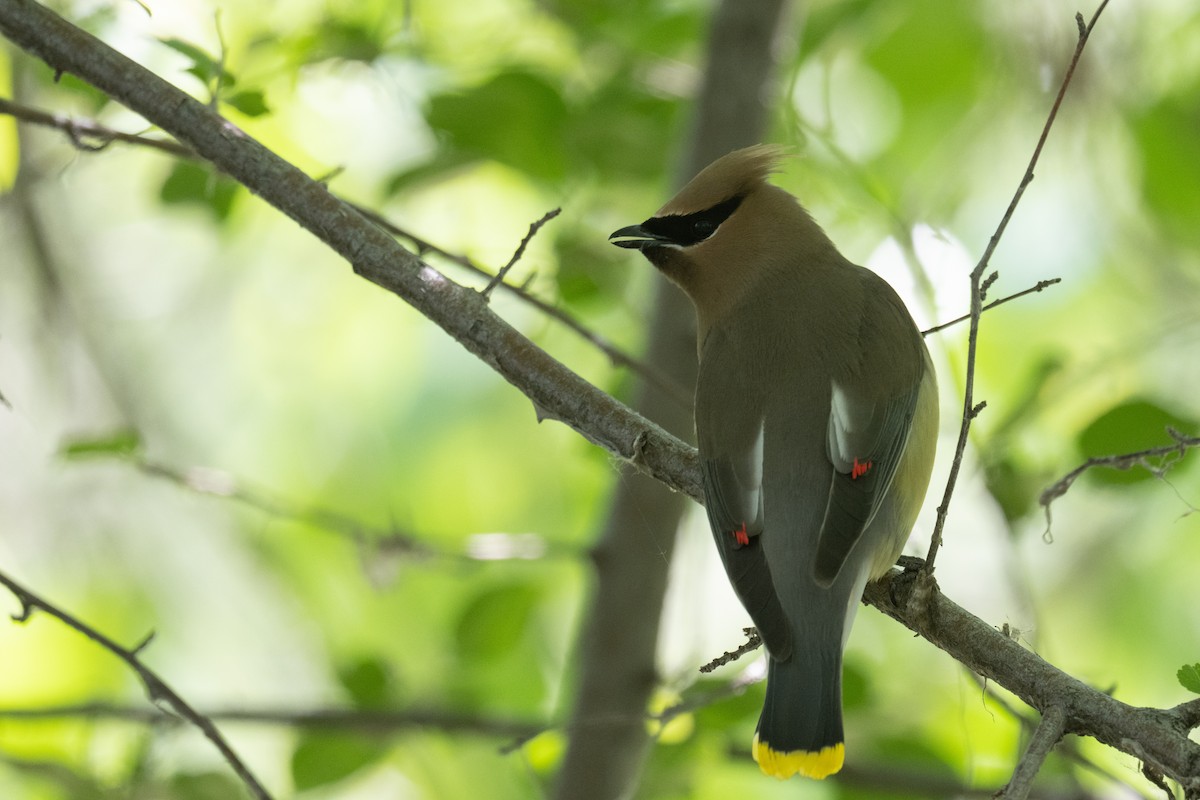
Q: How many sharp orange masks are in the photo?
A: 0